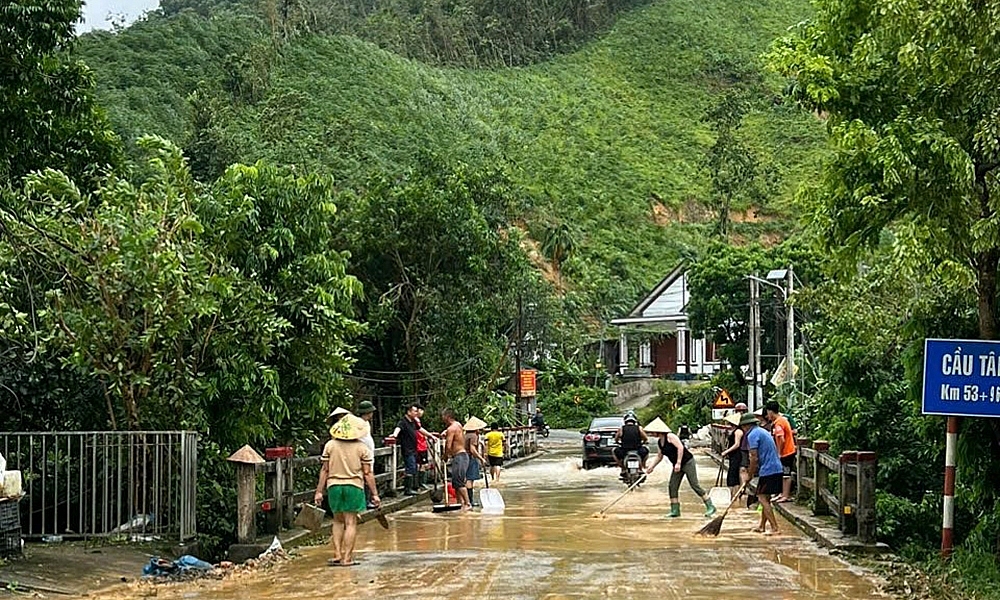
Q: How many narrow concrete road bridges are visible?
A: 1